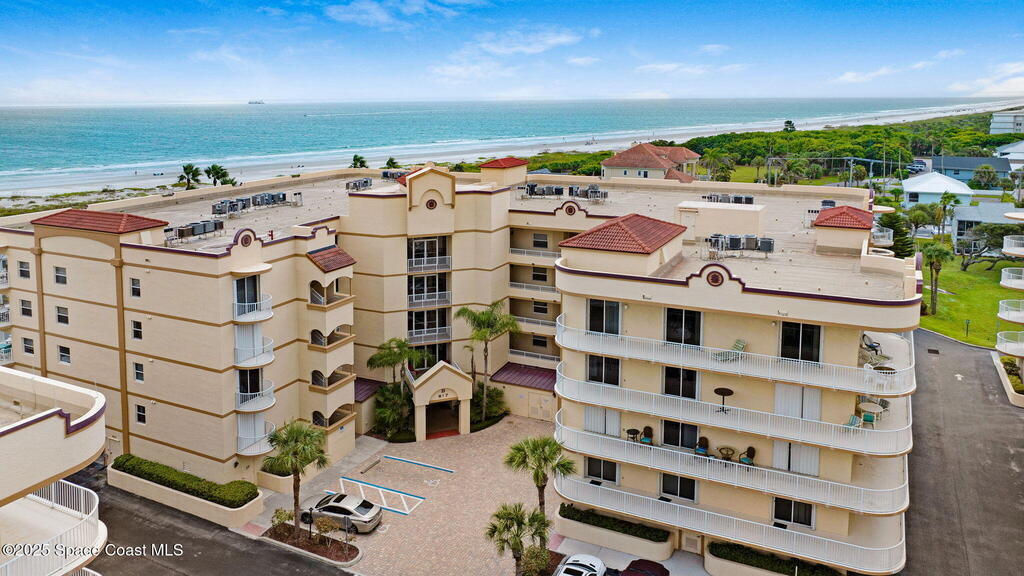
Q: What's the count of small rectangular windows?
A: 14